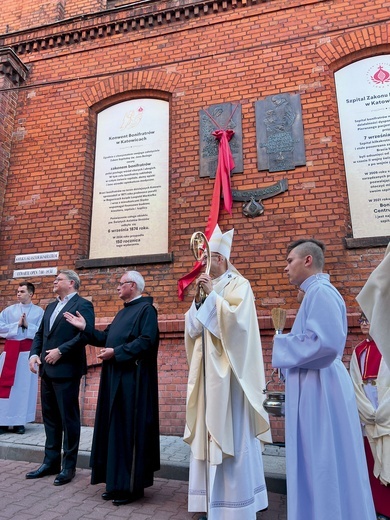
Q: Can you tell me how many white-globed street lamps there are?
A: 0